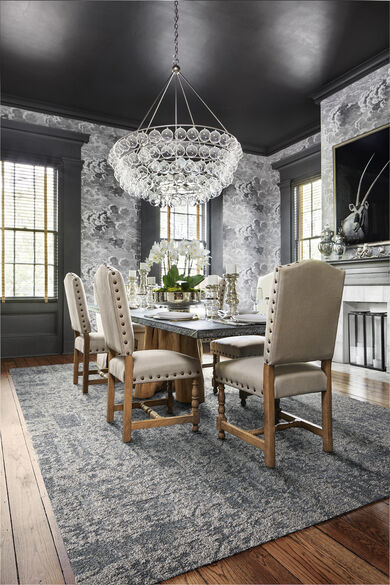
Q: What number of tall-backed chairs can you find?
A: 5